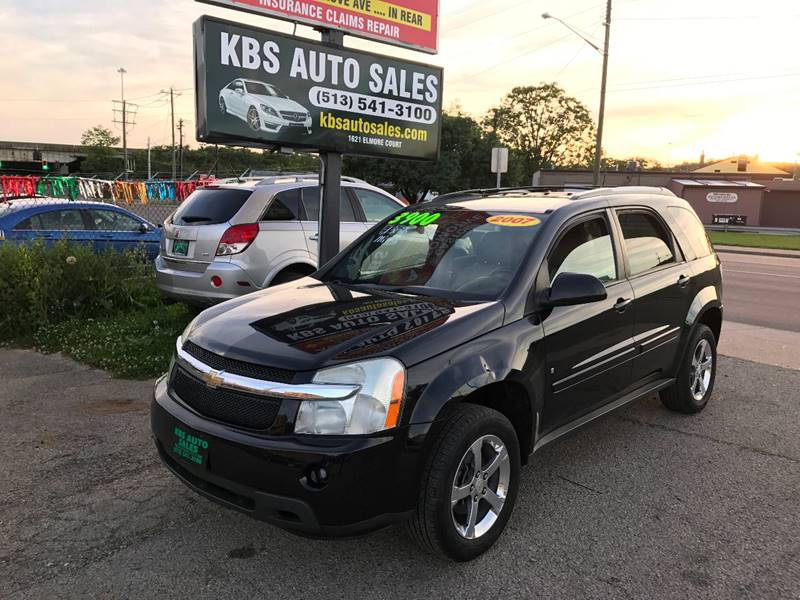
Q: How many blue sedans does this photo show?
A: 1